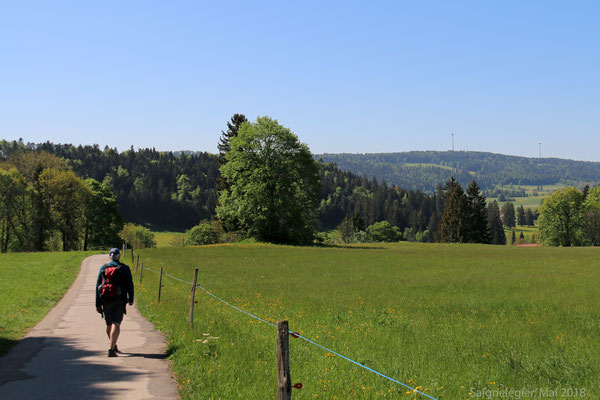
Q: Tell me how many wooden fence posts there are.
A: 7